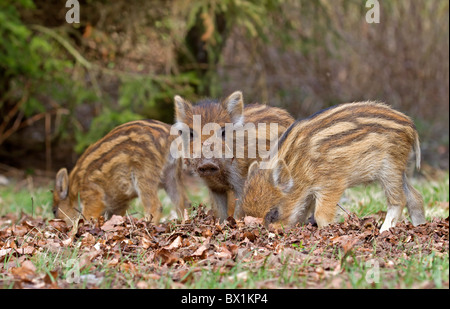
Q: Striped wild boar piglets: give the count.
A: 3